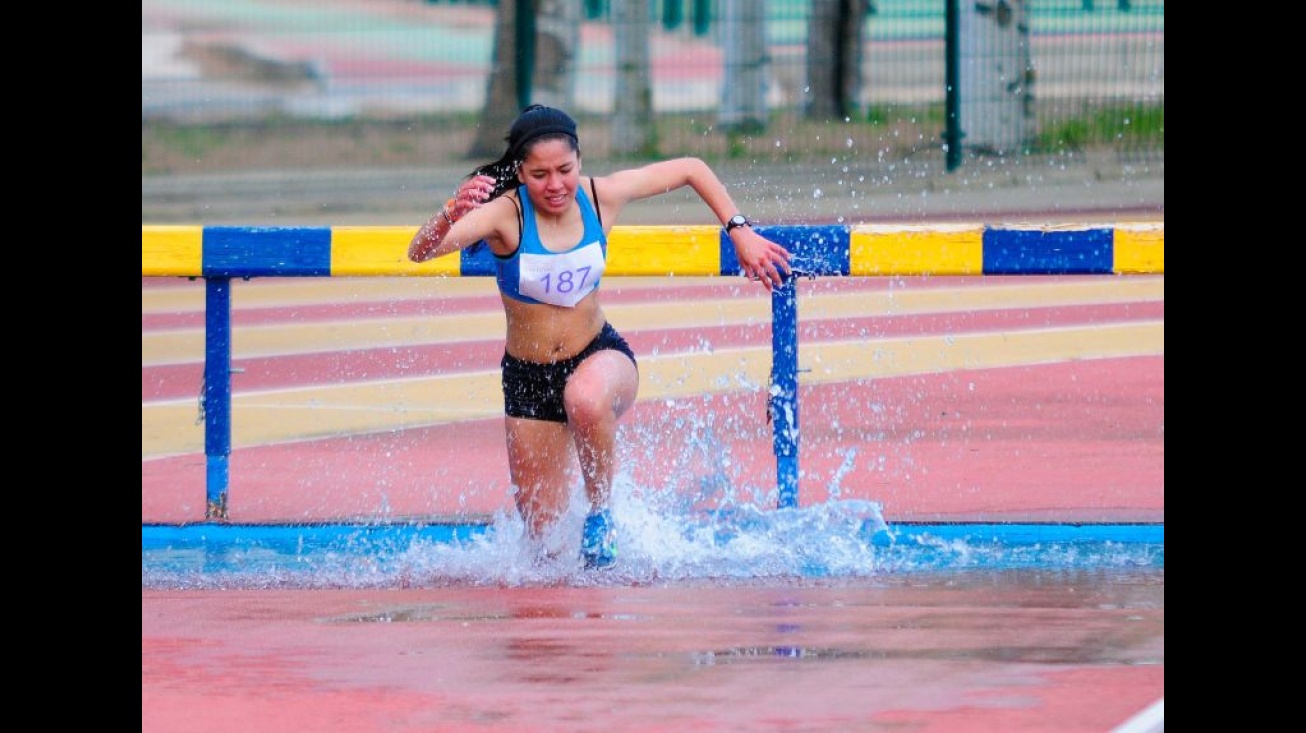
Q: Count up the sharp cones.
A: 0